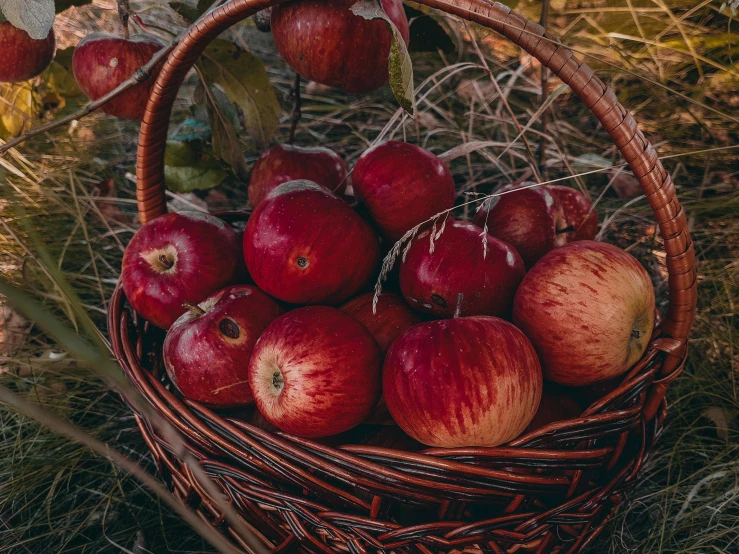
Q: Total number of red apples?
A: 14